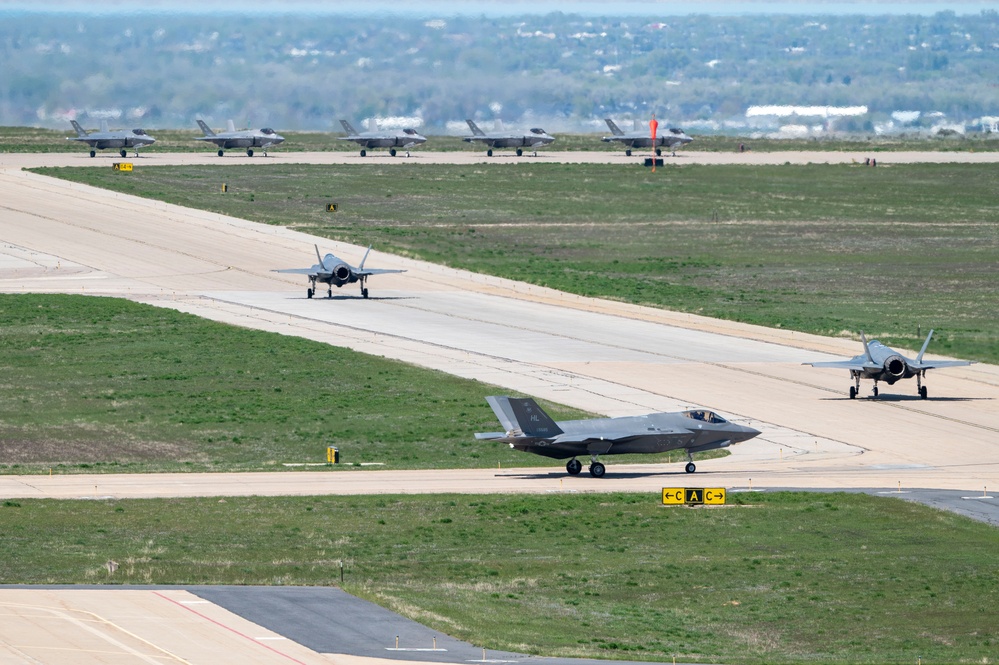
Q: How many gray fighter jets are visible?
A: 8